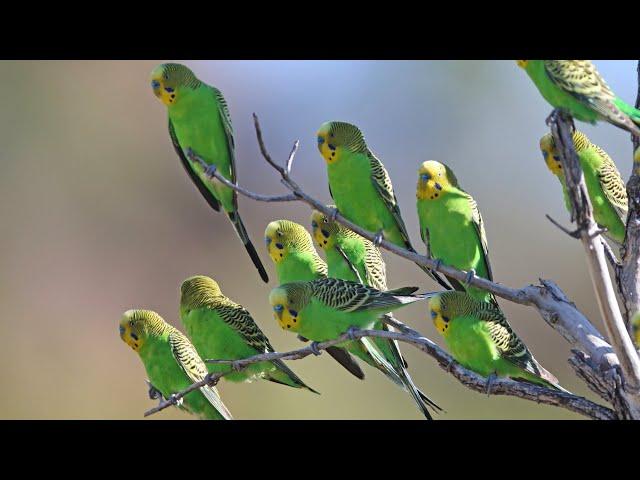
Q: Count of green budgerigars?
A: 11